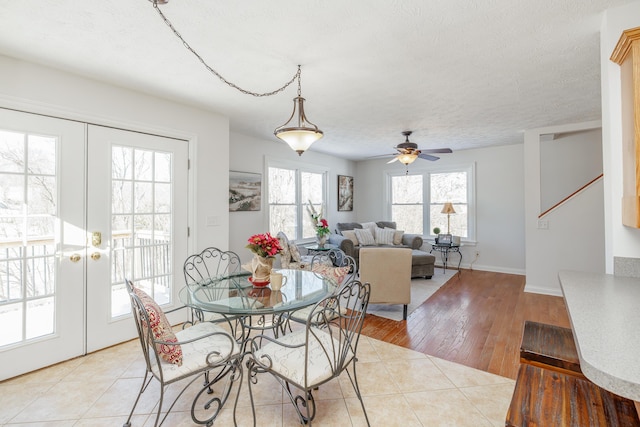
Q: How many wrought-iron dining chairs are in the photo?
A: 4